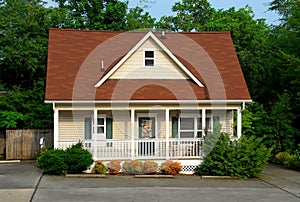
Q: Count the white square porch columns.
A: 6